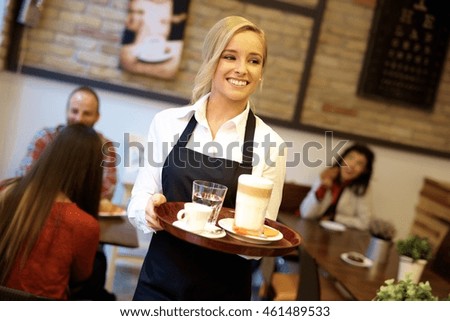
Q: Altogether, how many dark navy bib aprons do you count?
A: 1